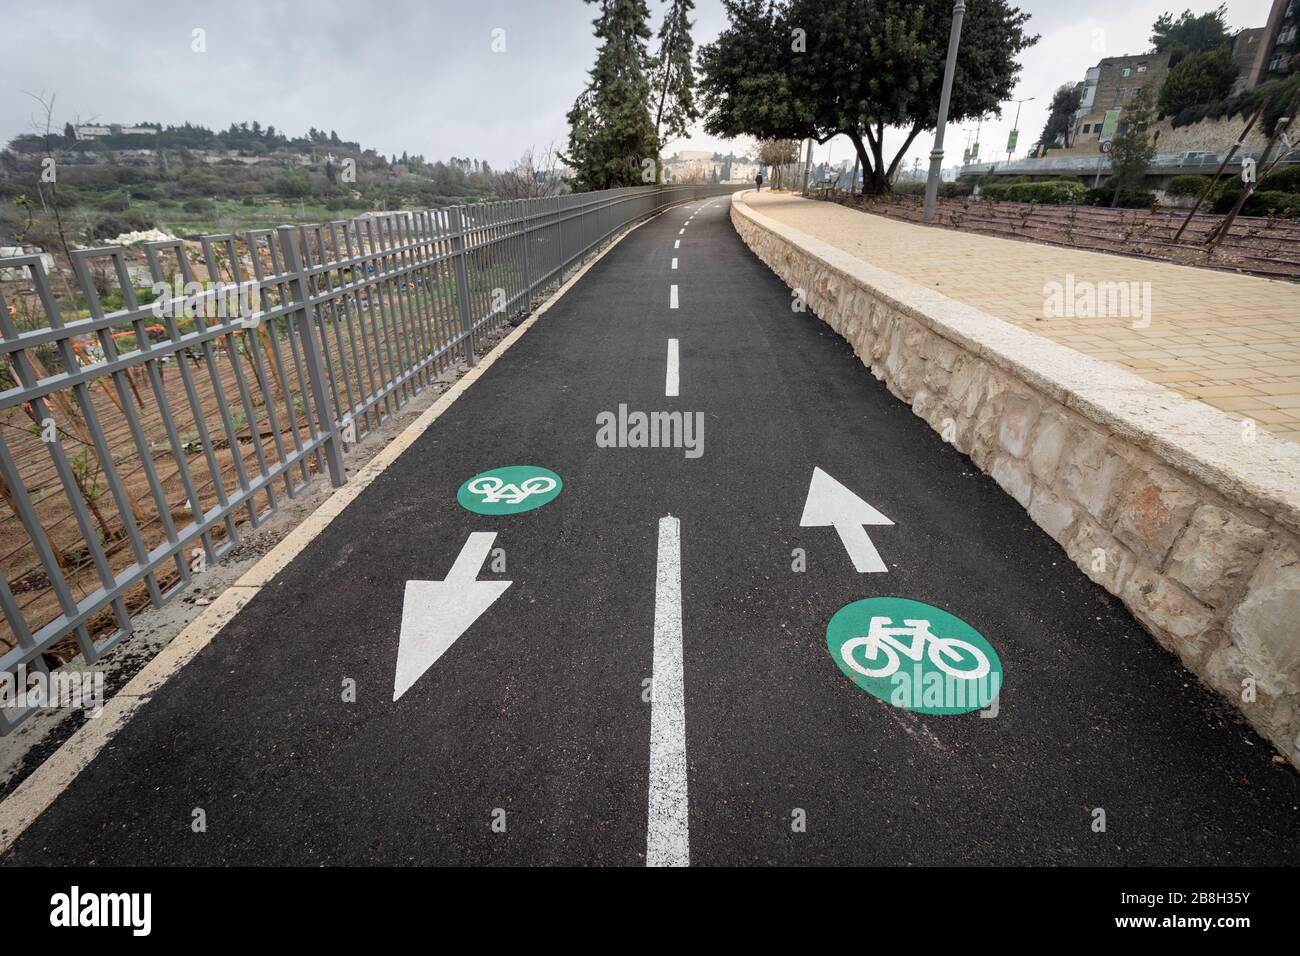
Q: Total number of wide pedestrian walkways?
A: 1